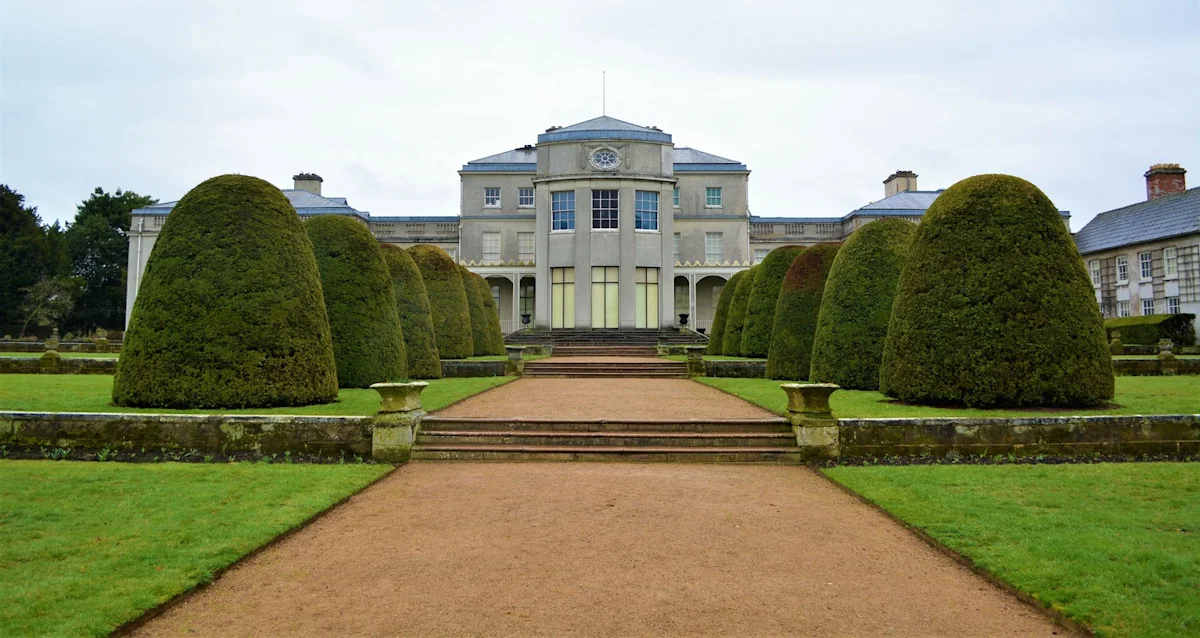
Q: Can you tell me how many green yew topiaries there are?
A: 12